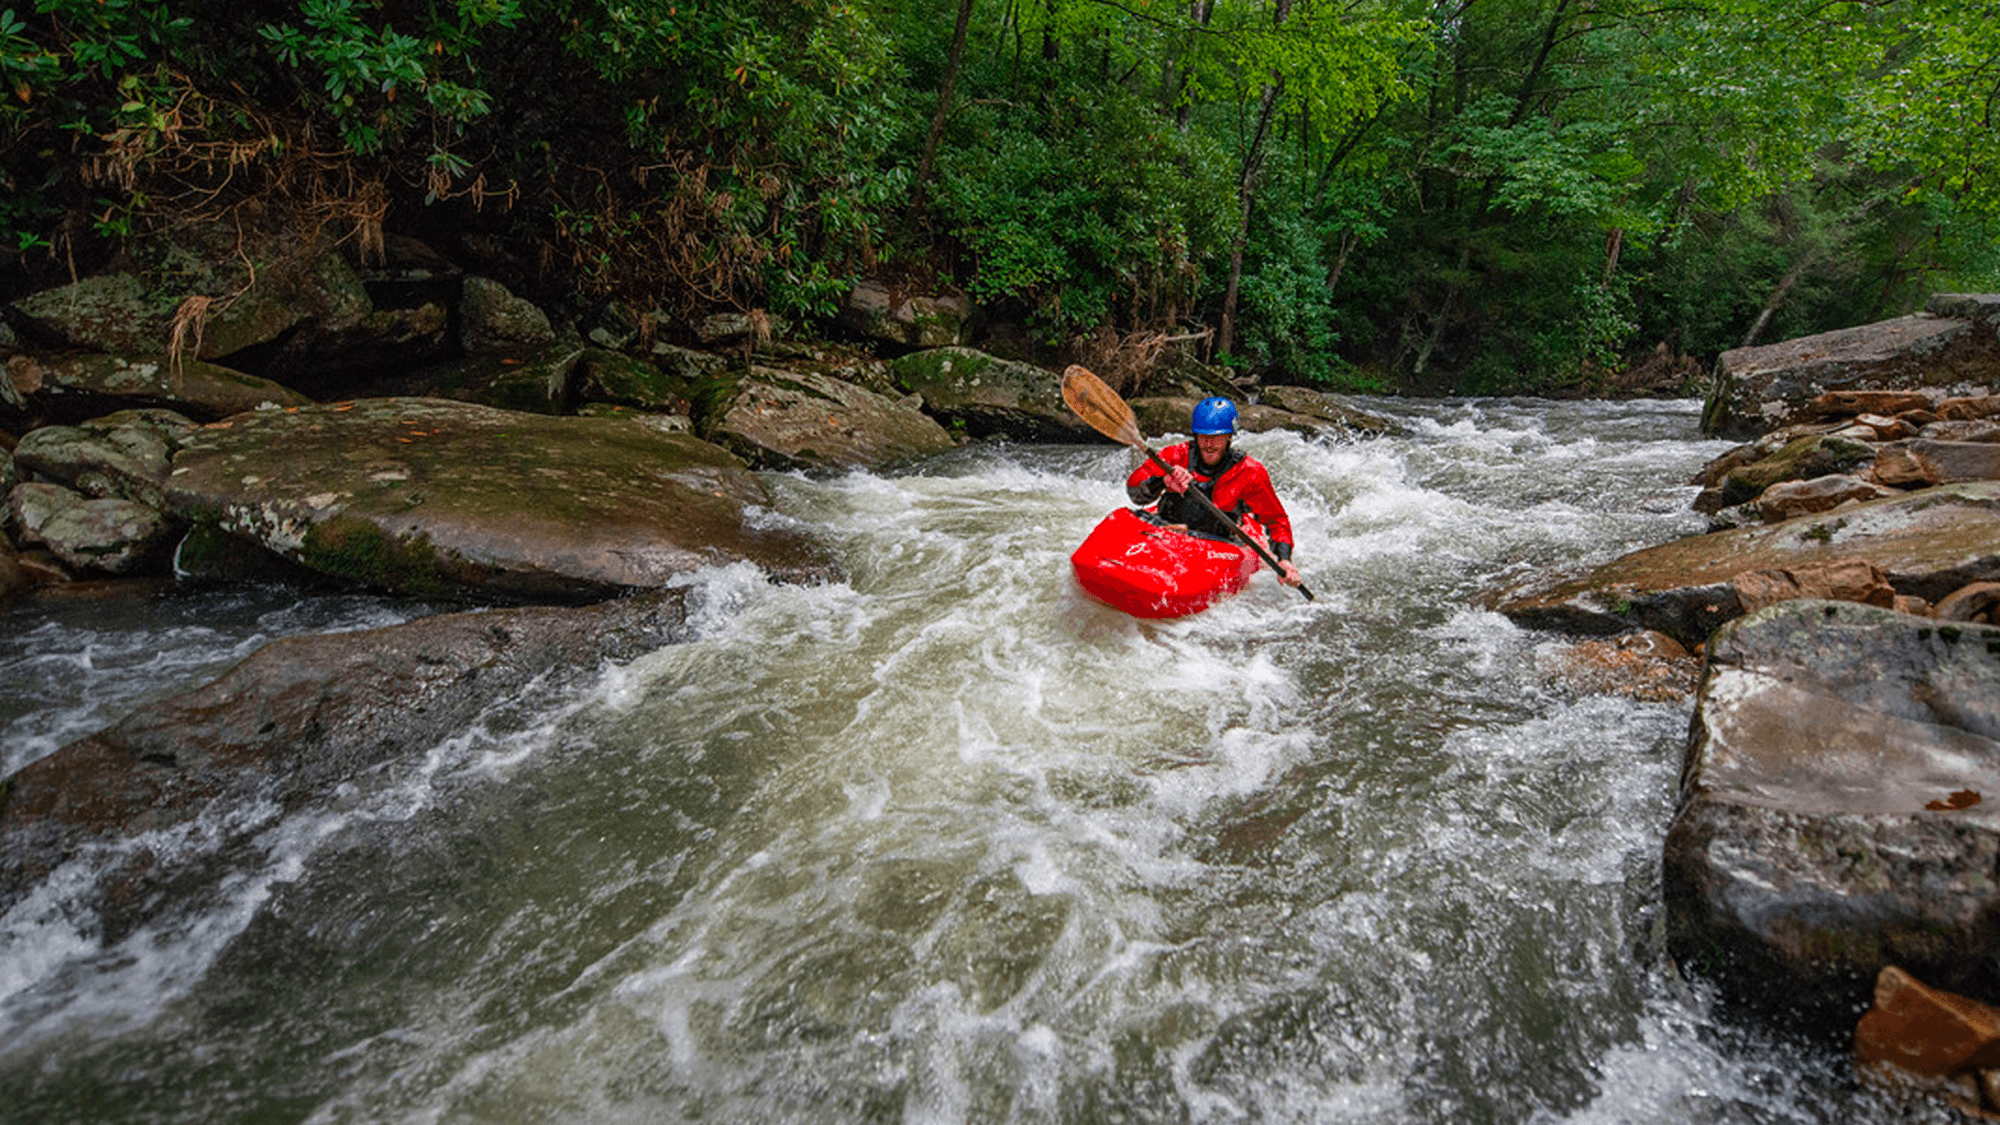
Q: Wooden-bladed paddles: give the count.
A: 1